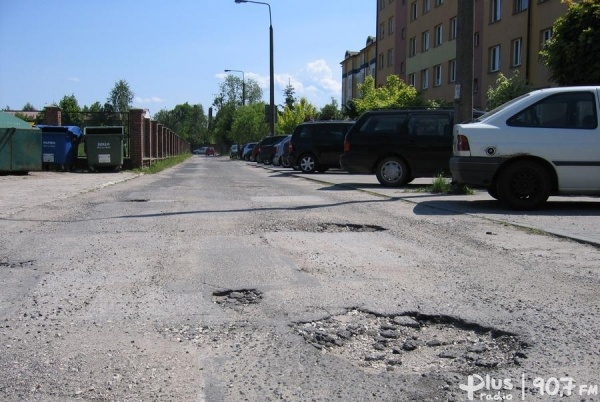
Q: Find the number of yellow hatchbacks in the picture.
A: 0